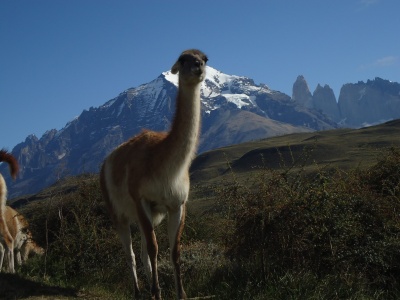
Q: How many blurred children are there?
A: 0